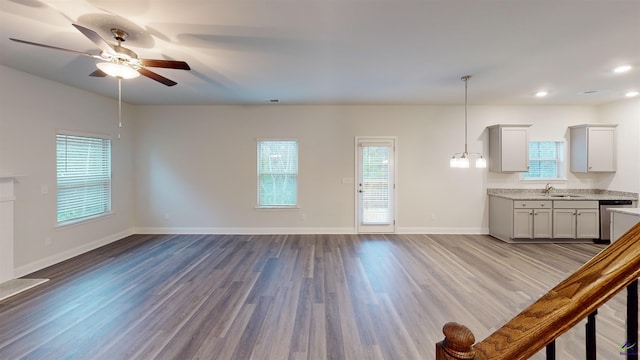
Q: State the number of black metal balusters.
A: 3